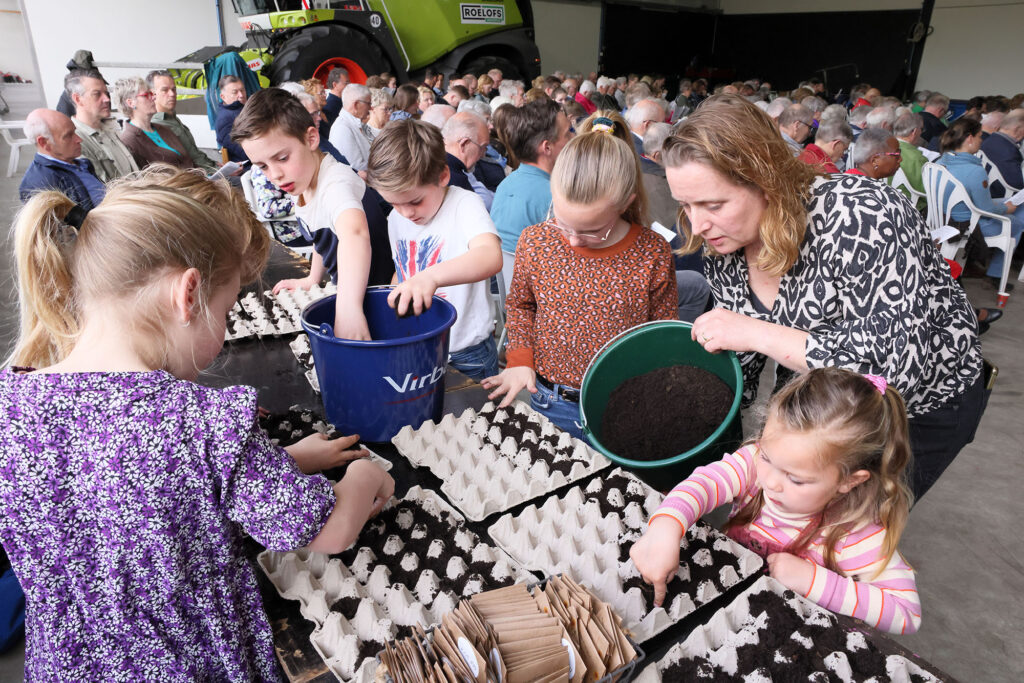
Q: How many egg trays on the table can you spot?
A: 7